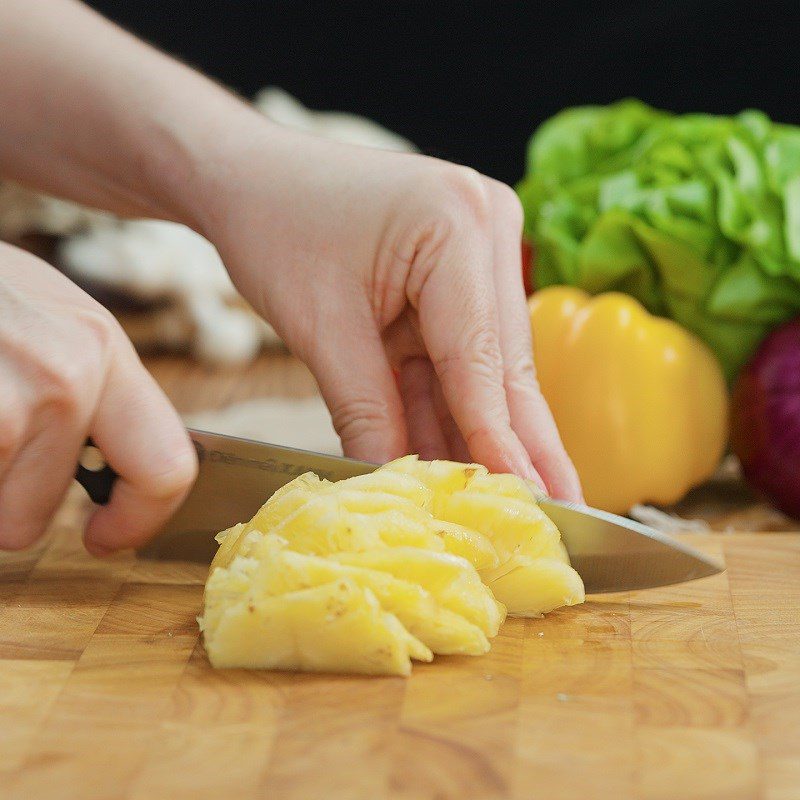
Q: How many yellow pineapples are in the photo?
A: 1